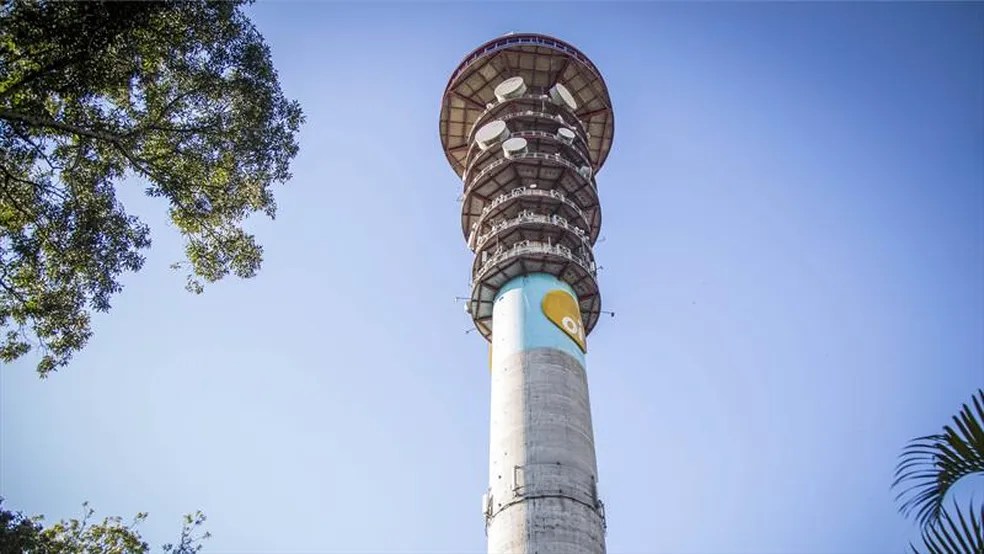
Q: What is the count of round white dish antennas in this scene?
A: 5